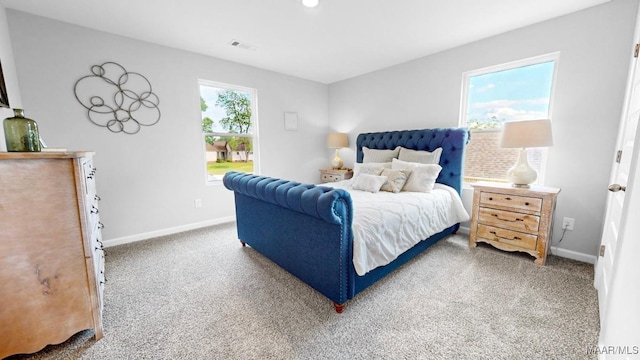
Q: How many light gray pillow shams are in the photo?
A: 2